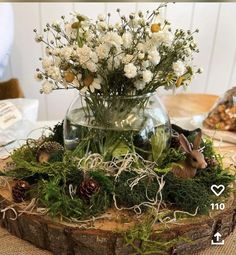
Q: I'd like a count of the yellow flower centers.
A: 5